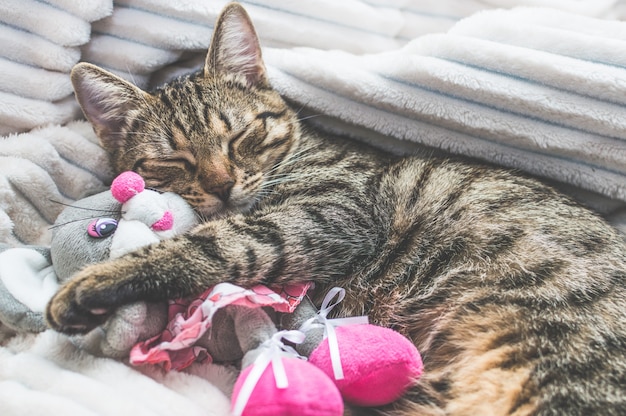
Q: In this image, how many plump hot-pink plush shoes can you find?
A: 2